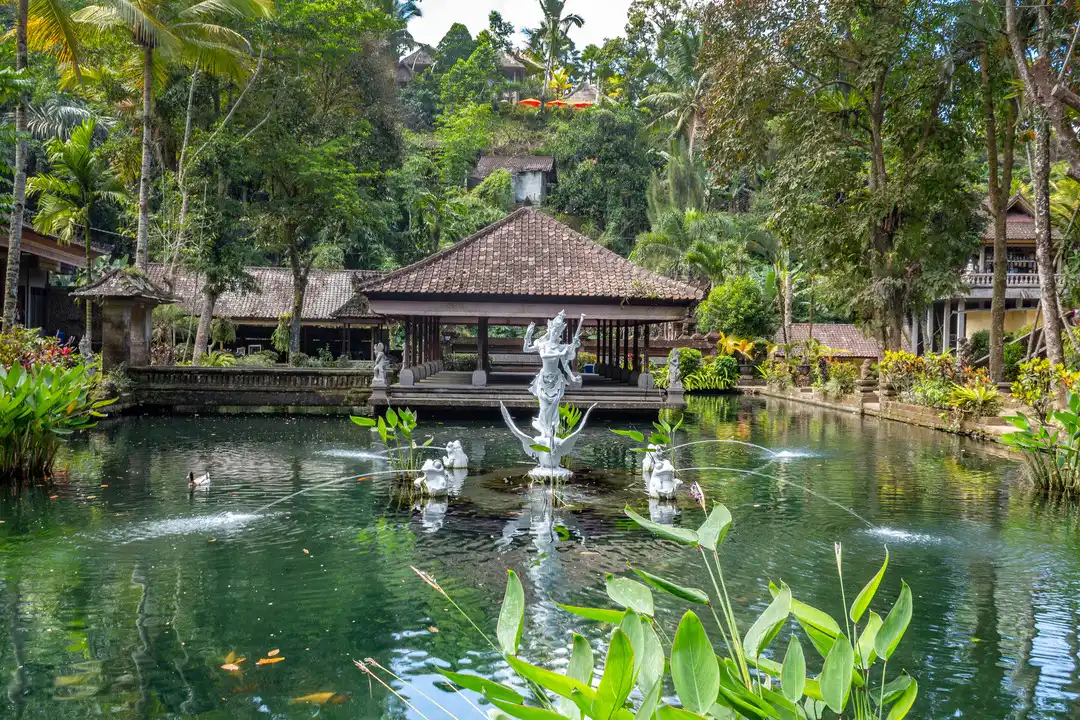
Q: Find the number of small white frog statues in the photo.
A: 4